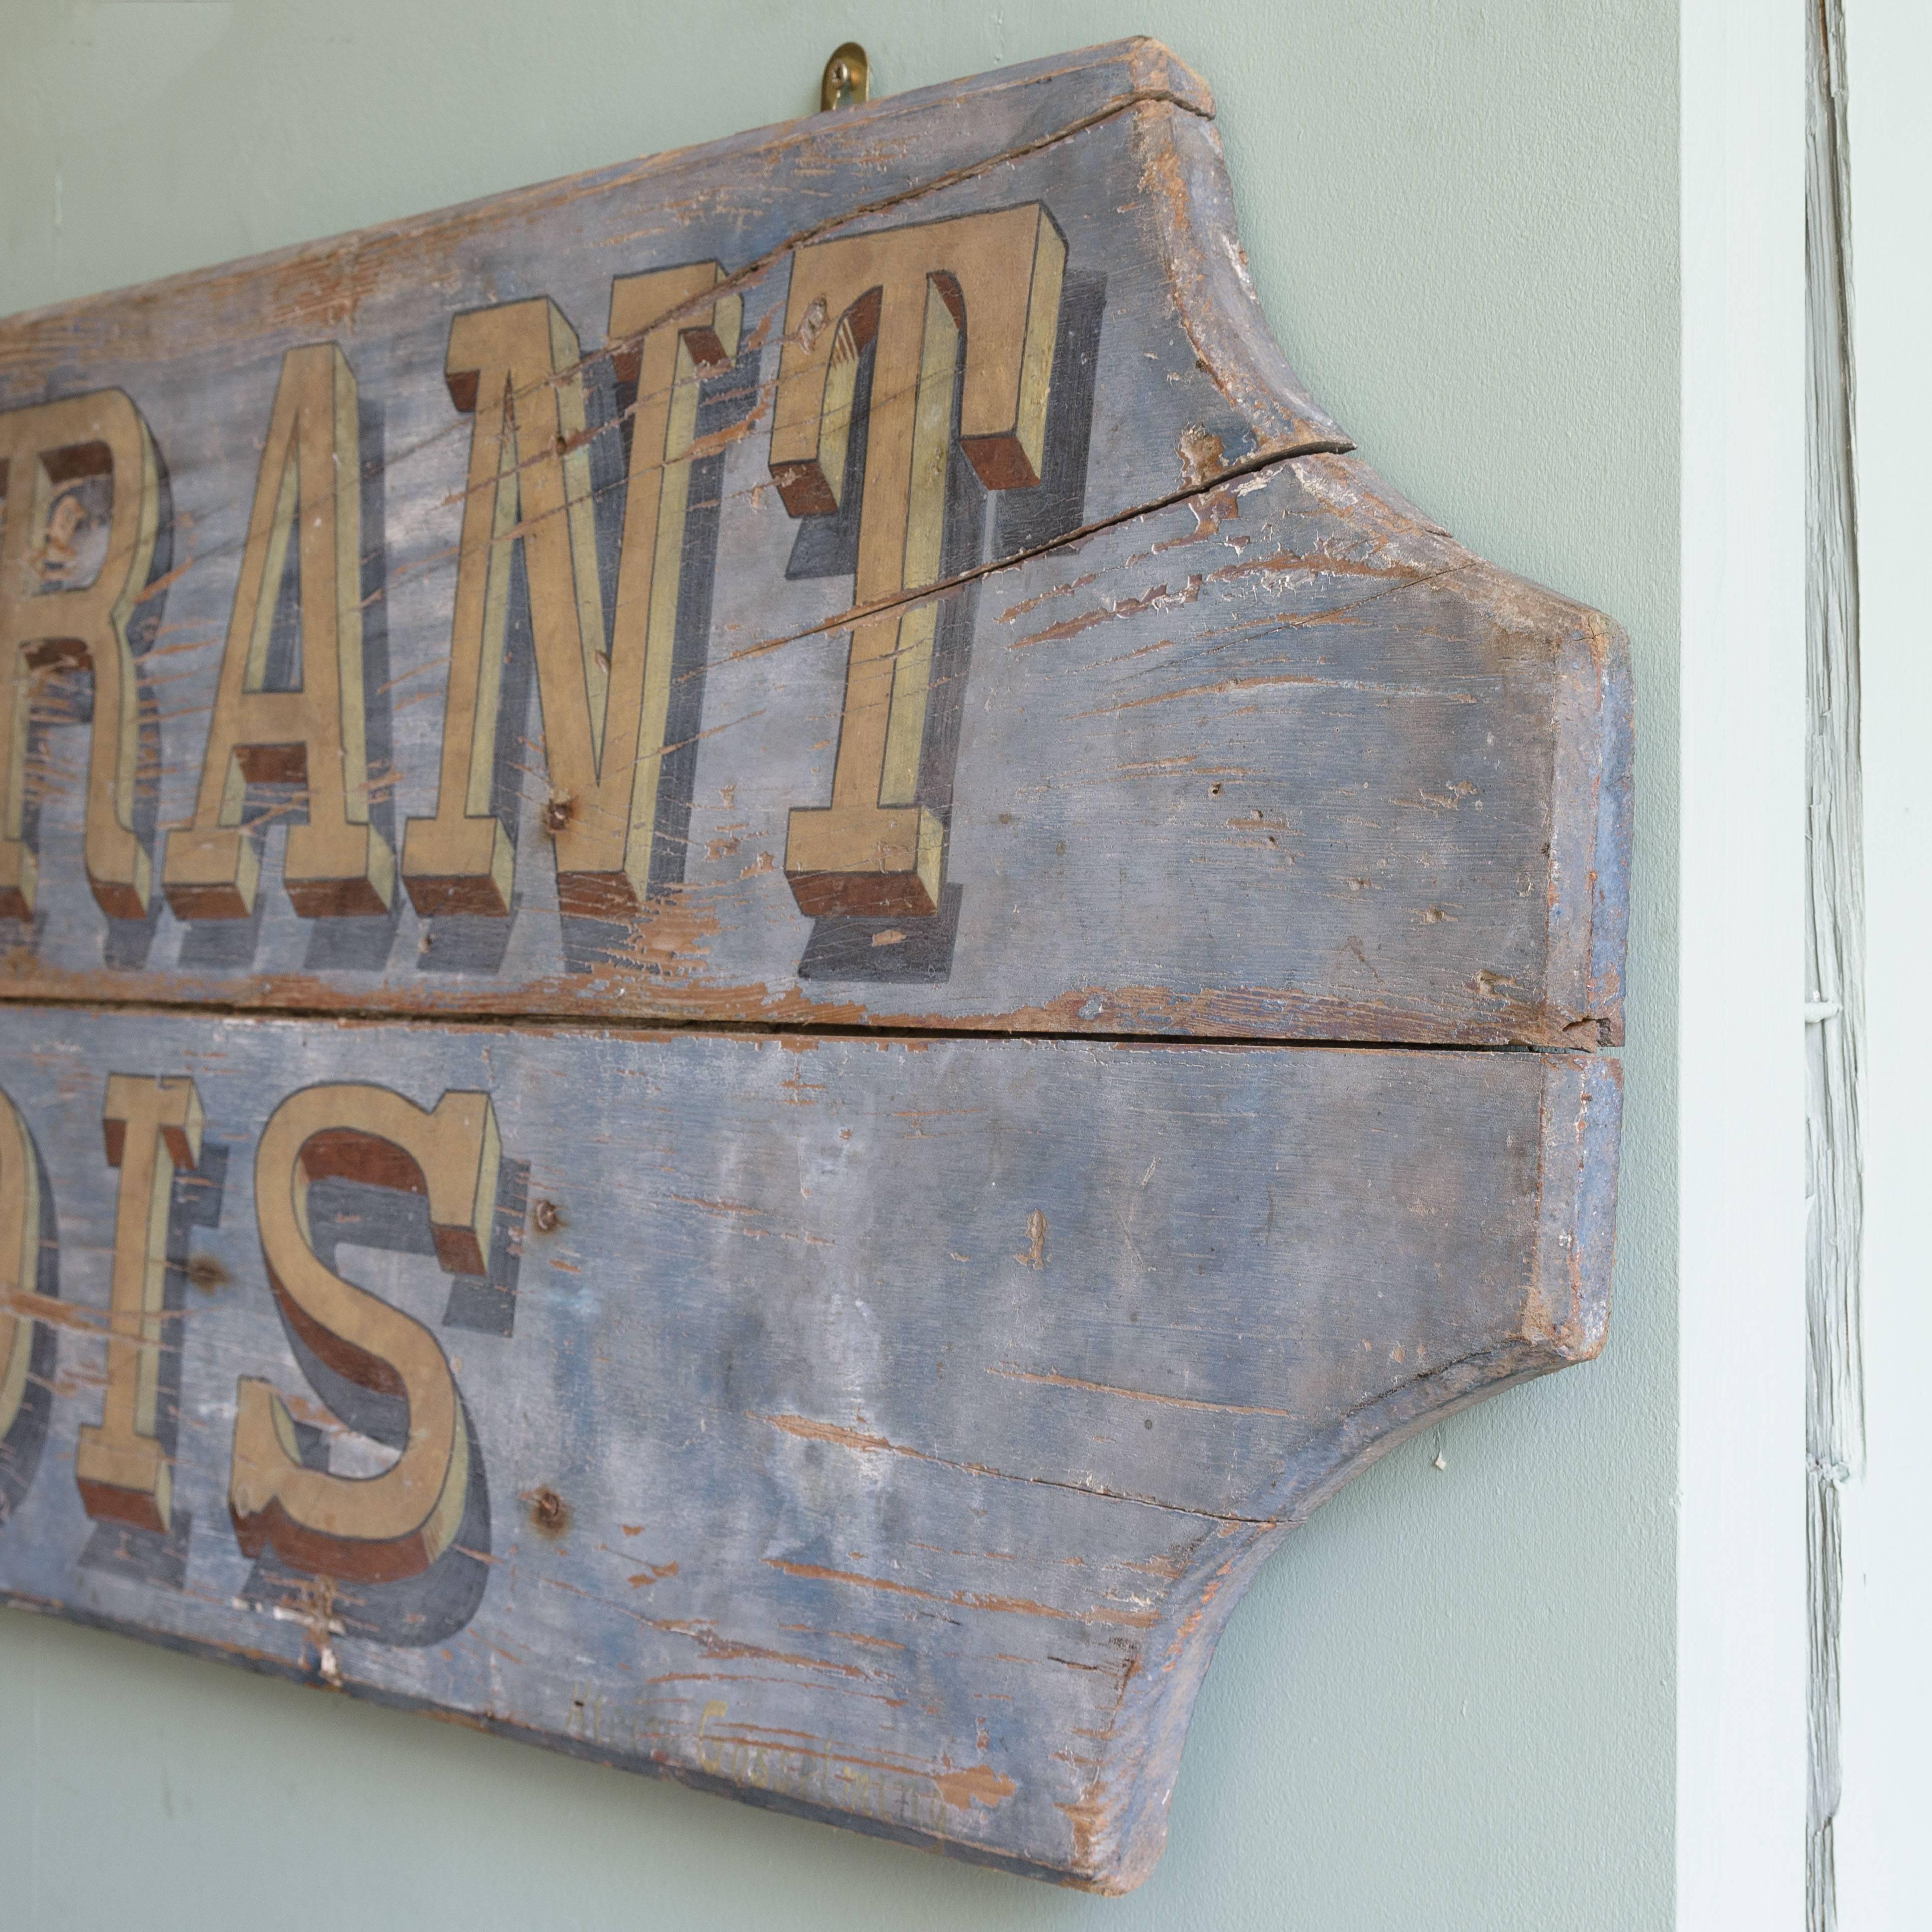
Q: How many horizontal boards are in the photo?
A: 2